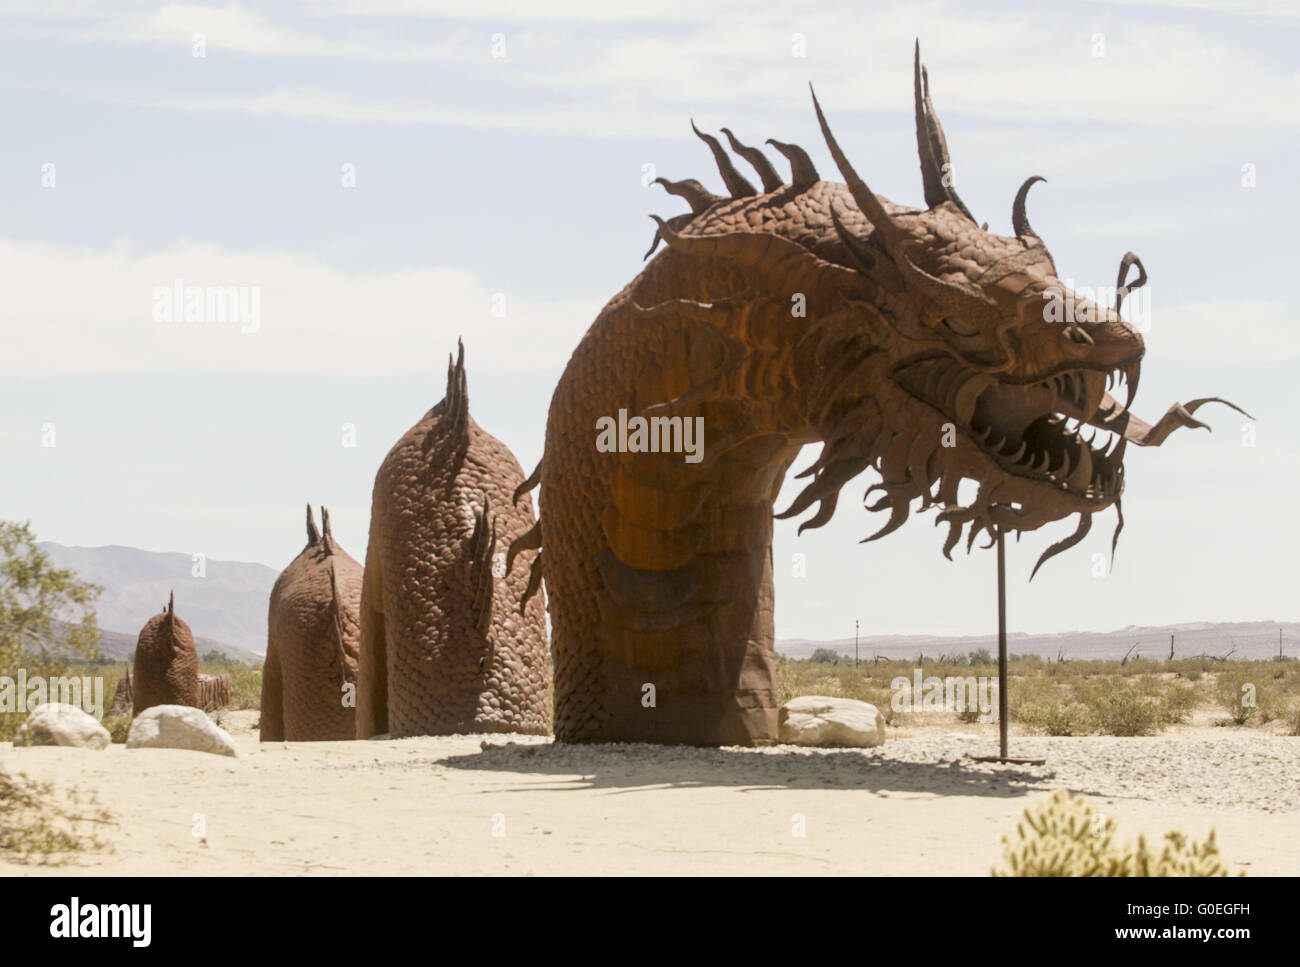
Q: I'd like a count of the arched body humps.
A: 3